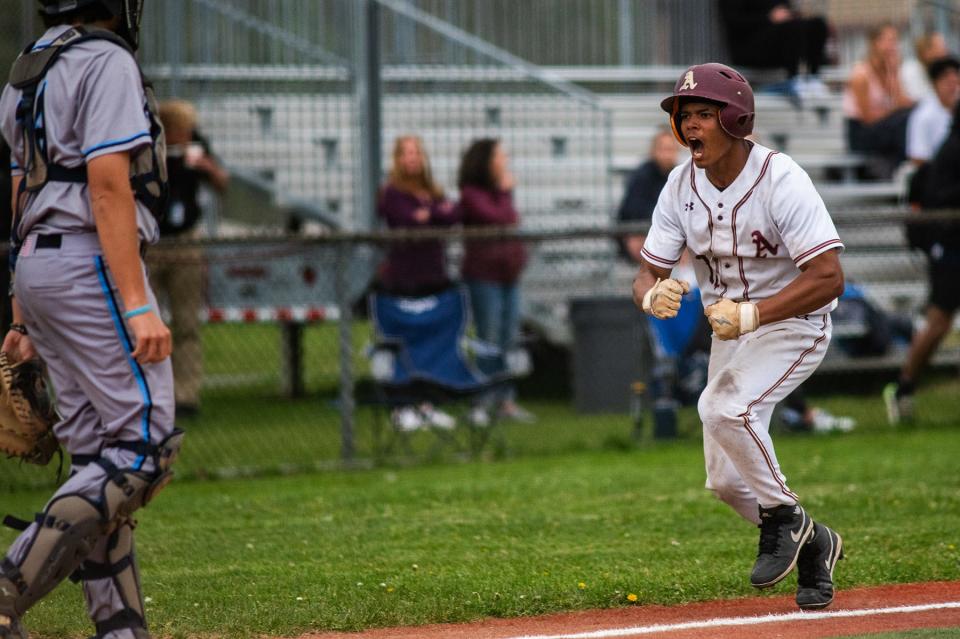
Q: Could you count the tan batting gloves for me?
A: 2